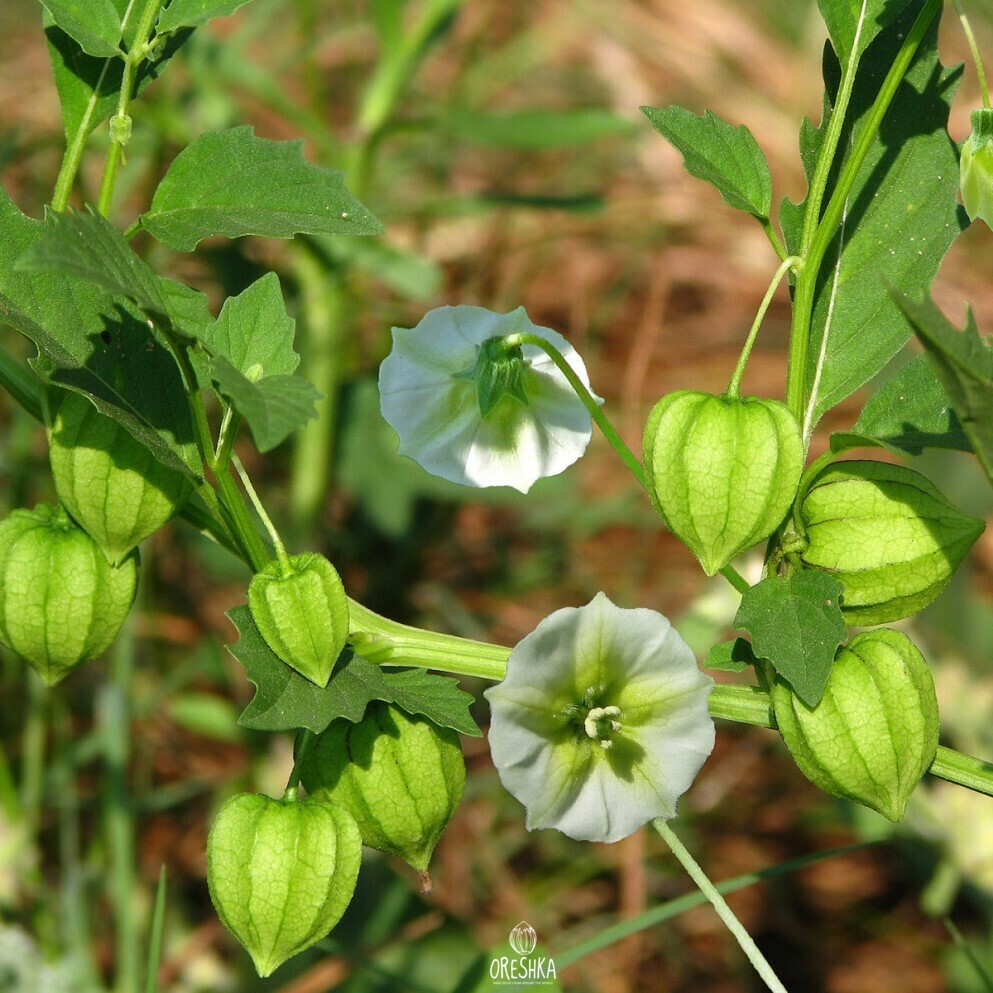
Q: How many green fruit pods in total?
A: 8